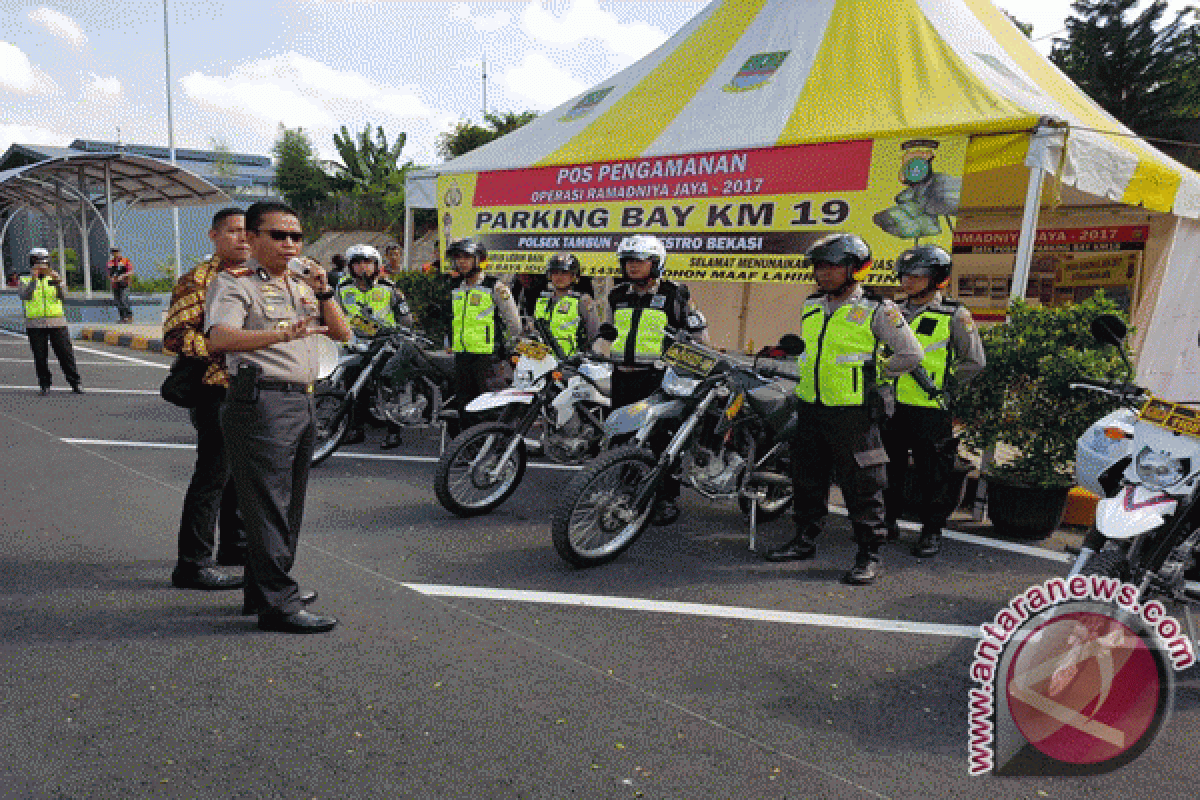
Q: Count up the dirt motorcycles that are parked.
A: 4